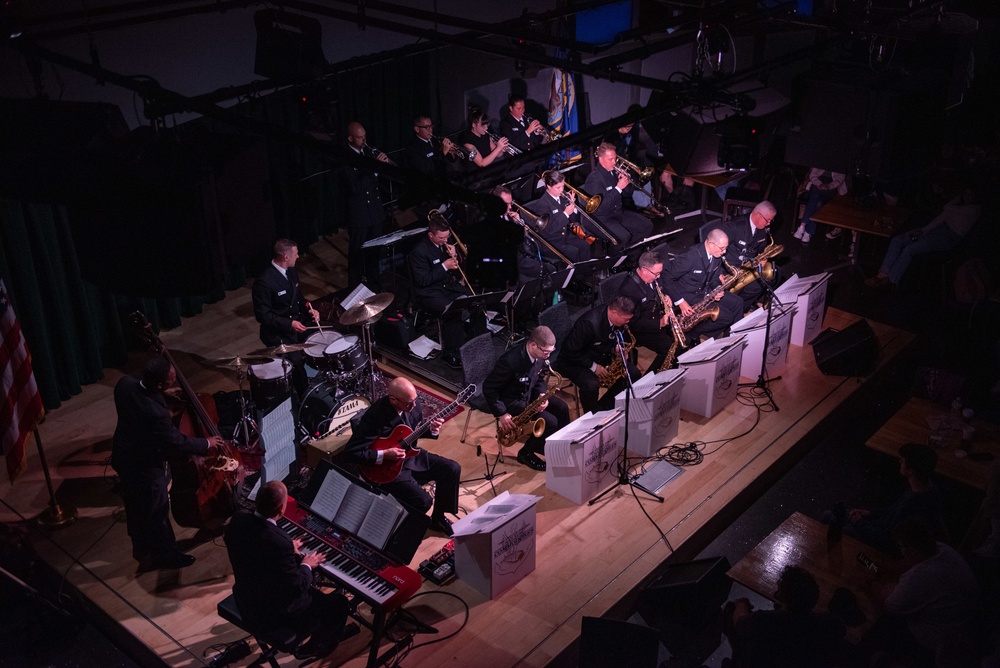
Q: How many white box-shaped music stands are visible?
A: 6